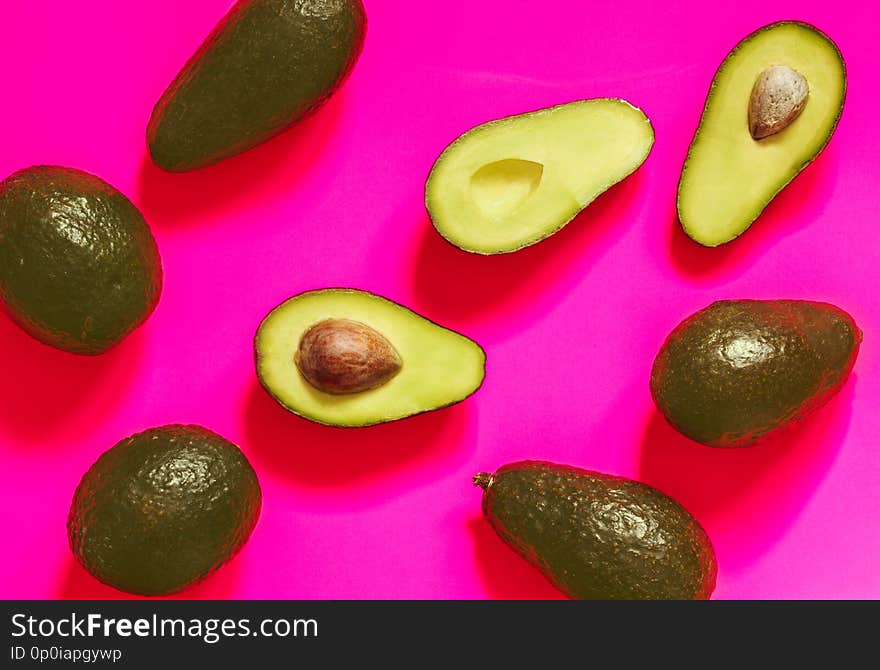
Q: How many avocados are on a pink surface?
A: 8